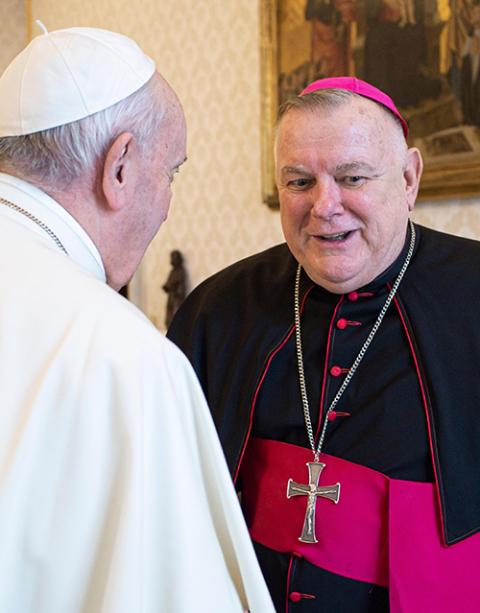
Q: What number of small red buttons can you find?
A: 5